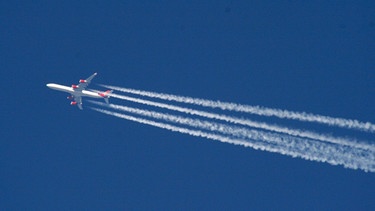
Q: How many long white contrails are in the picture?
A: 4